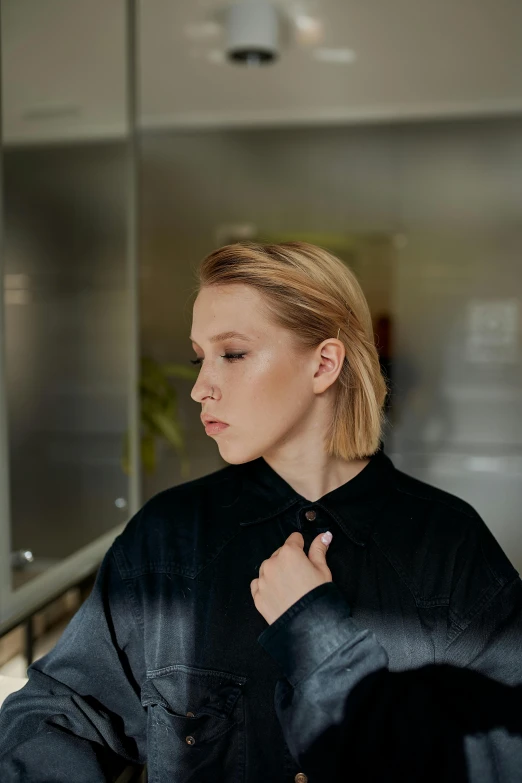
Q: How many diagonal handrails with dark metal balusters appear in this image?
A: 1